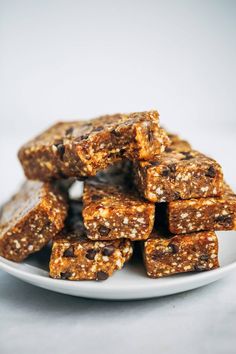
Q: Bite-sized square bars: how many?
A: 7